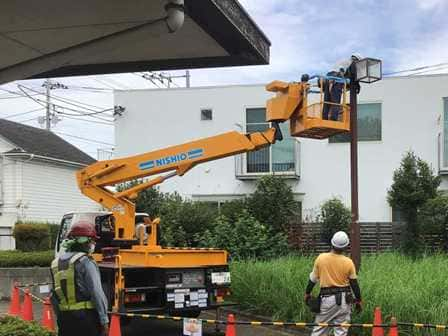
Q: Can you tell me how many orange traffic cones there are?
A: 7